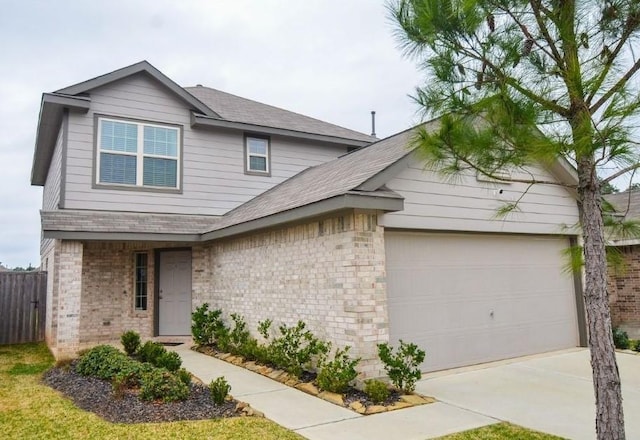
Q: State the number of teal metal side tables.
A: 0